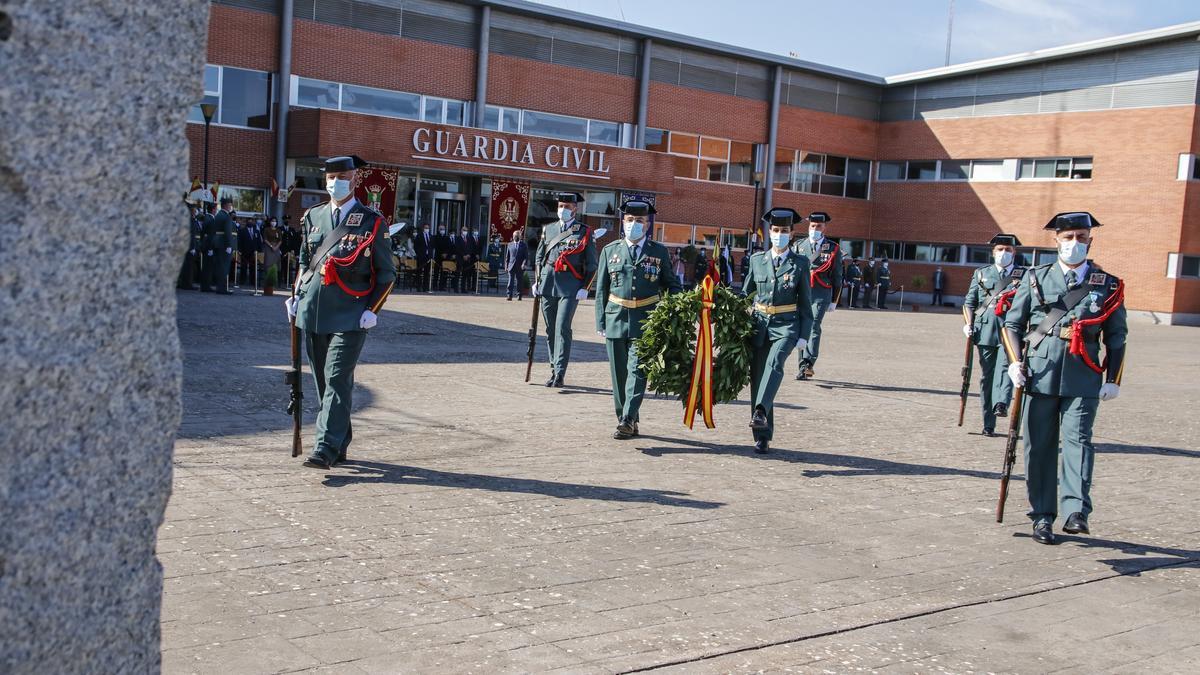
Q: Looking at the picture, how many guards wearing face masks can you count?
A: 7